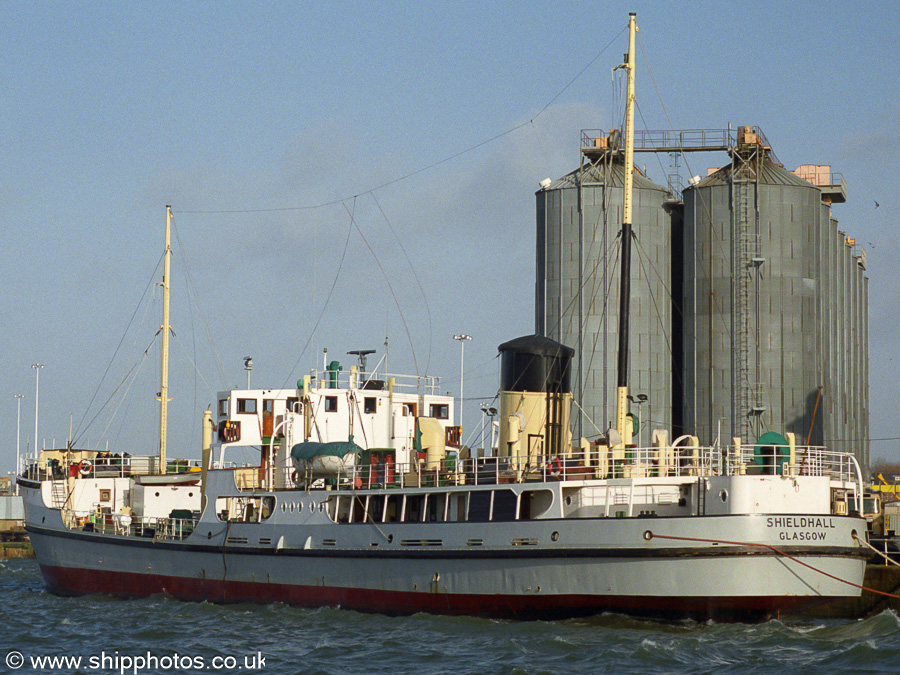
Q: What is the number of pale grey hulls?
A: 1